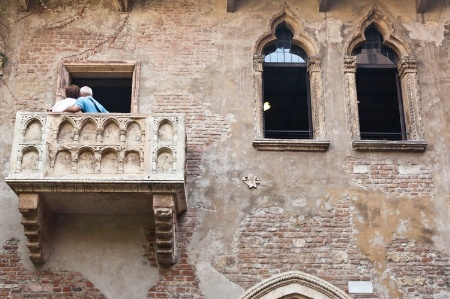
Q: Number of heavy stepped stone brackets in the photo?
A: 2